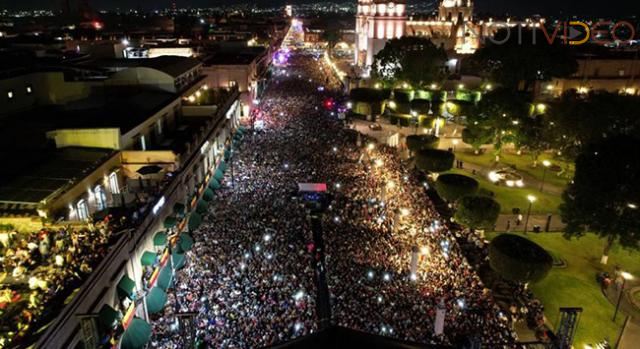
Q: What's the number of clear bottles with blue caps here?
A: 0